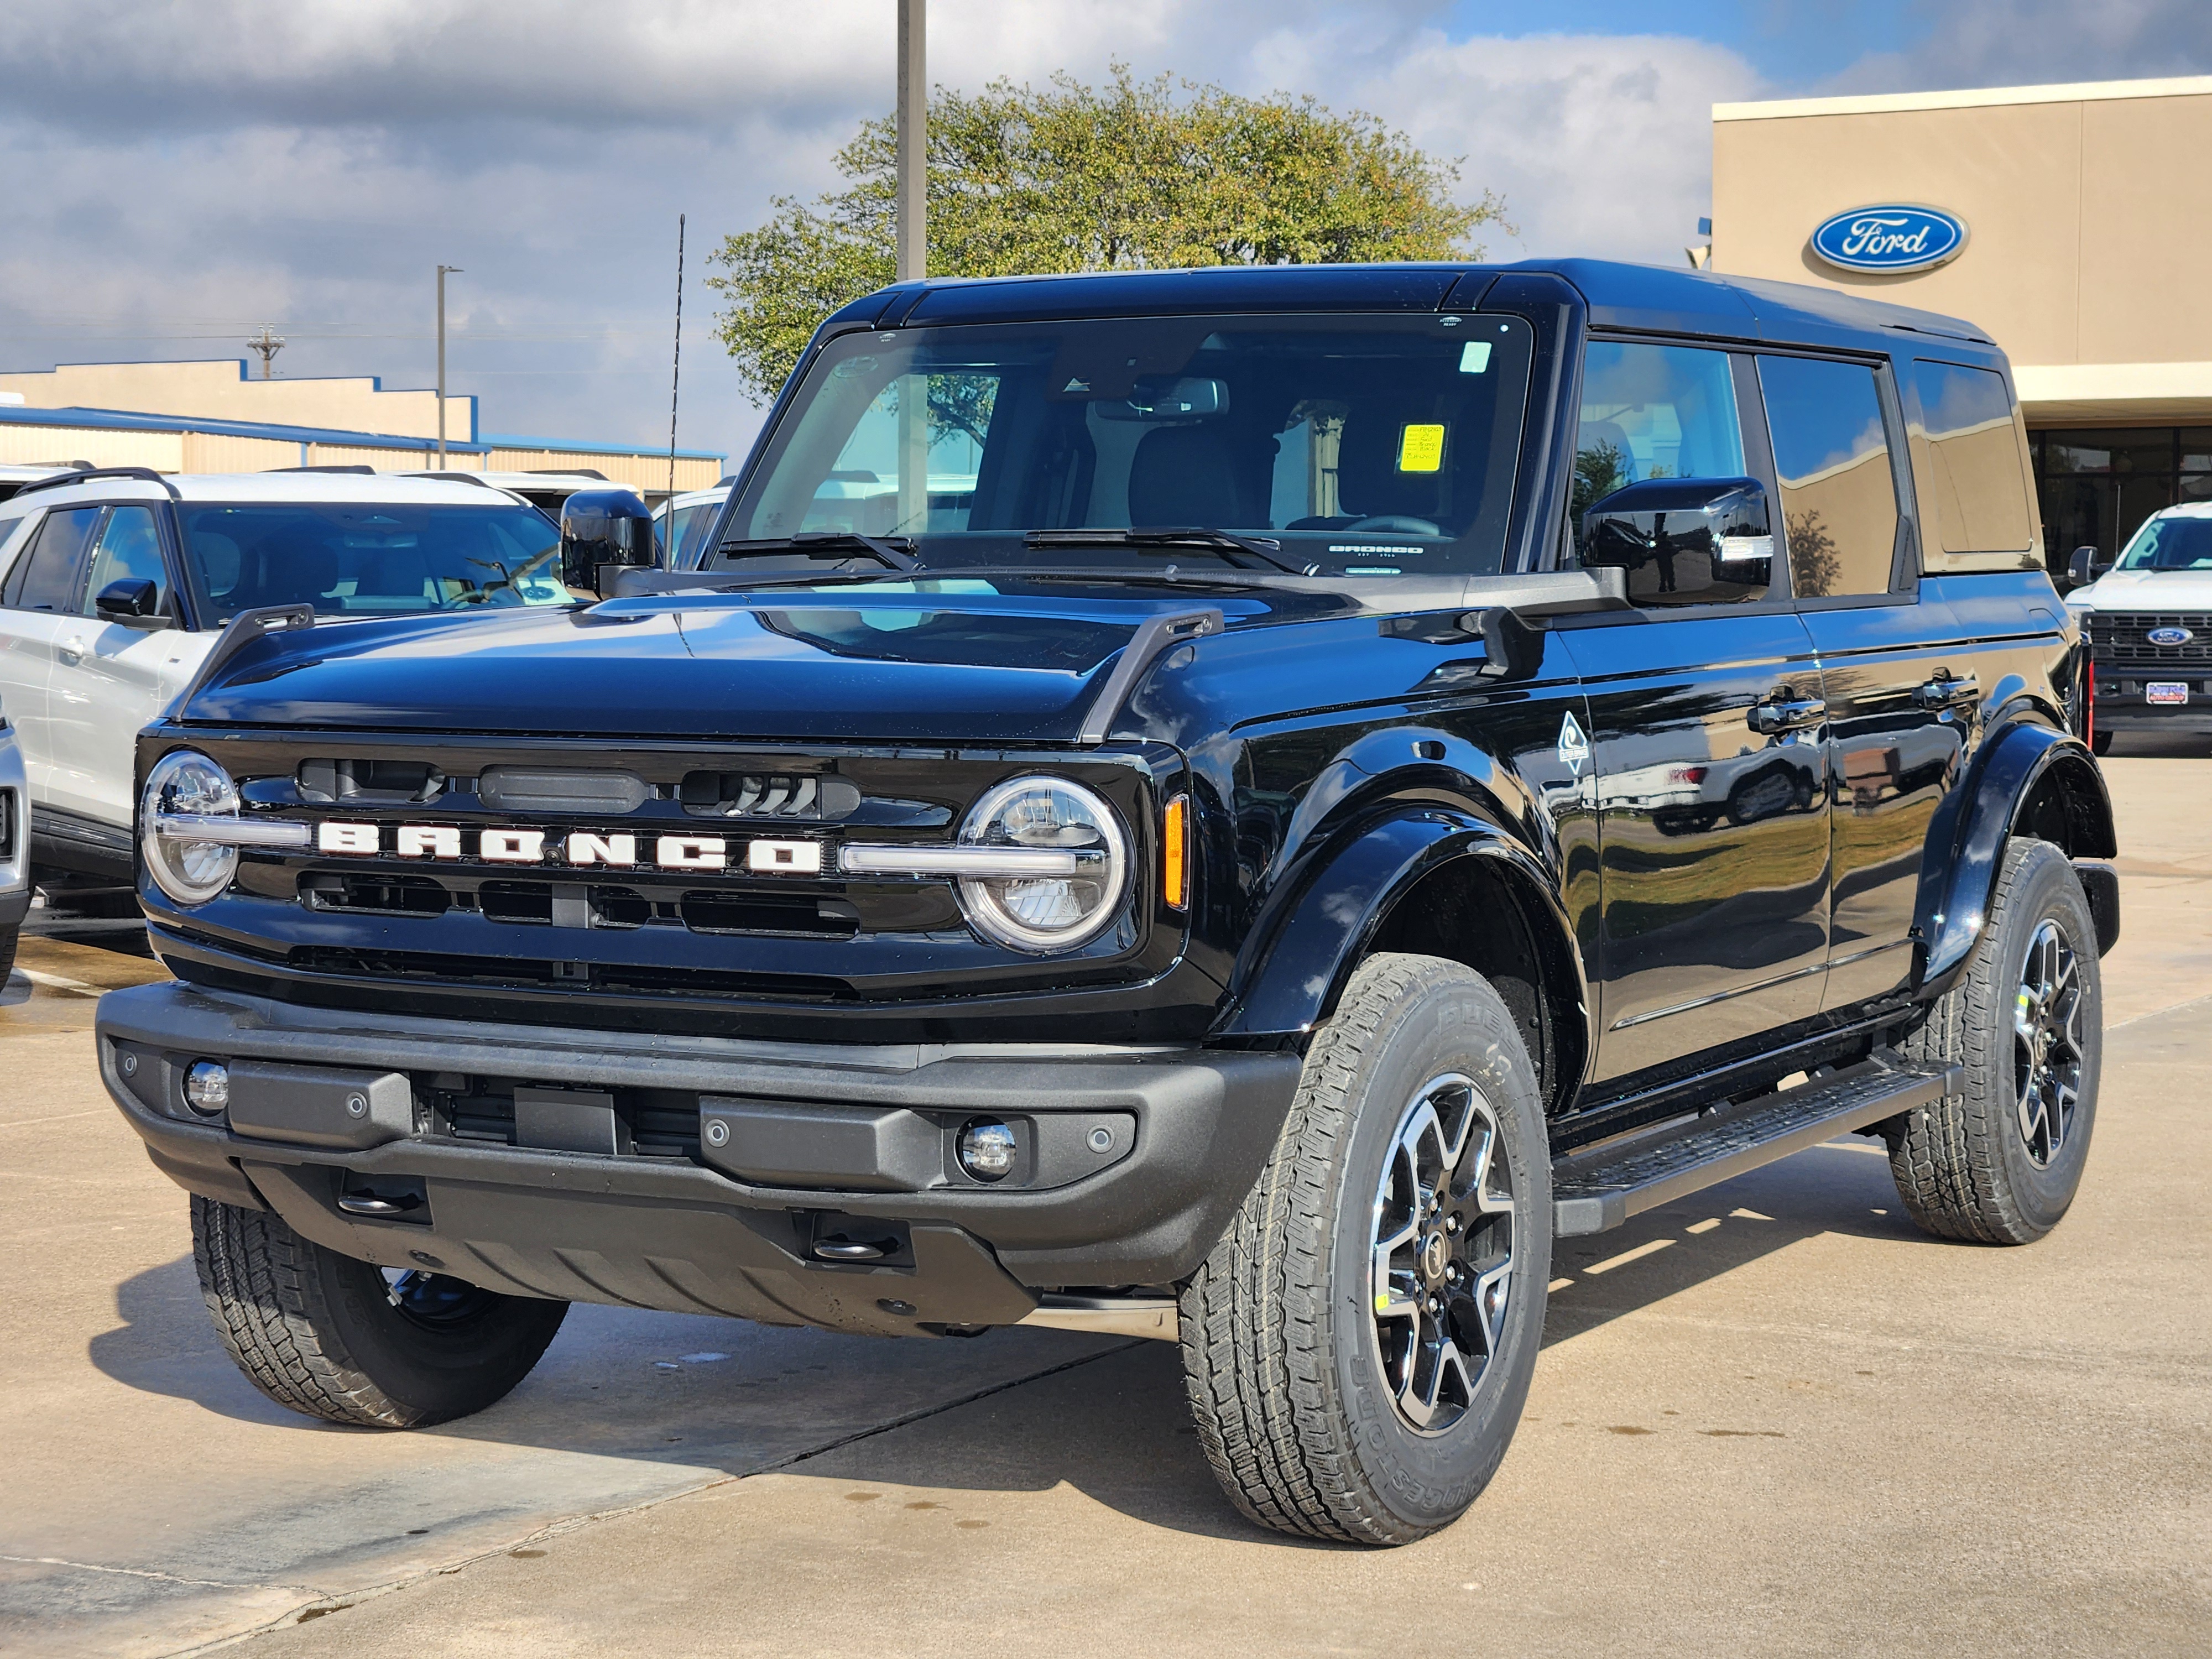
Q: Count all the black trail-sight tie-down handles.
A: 2